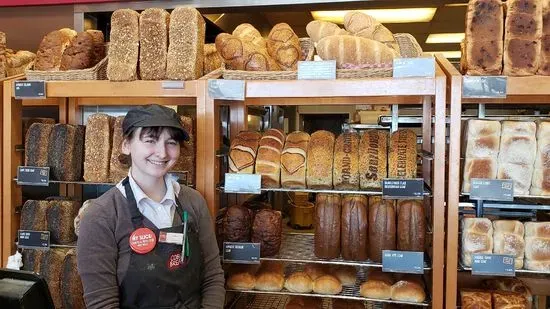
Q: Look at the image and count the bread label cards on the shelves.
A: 13